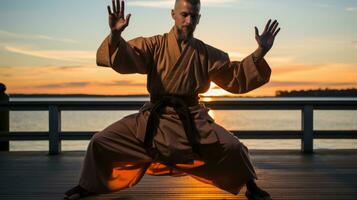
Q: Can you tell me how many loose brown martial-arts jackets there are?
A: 1